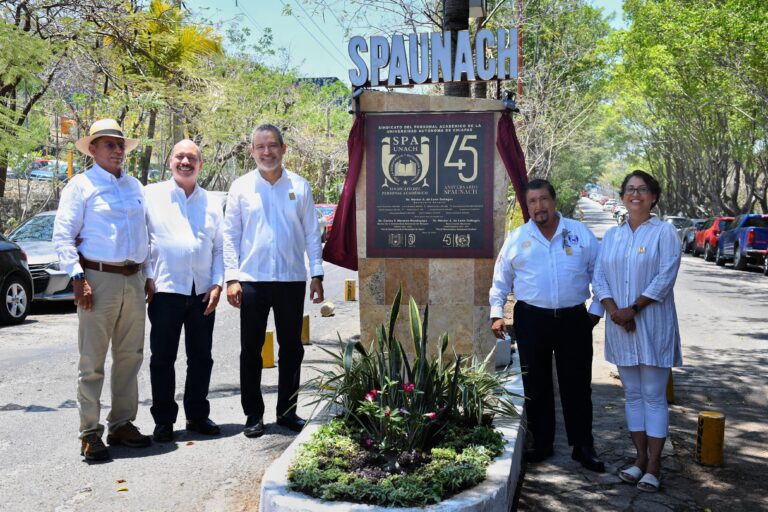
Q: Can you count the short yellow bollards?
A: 5